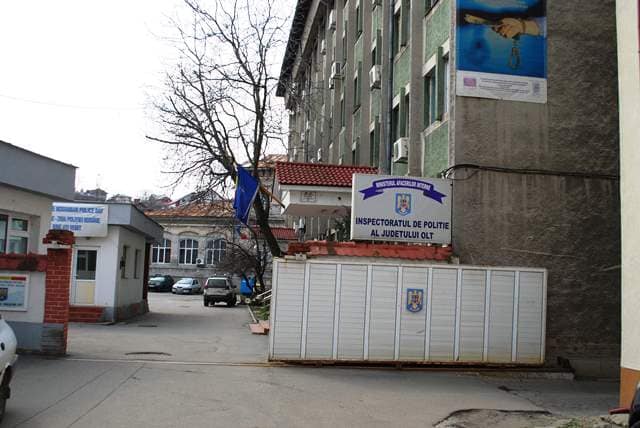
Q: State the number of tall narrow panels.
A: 9